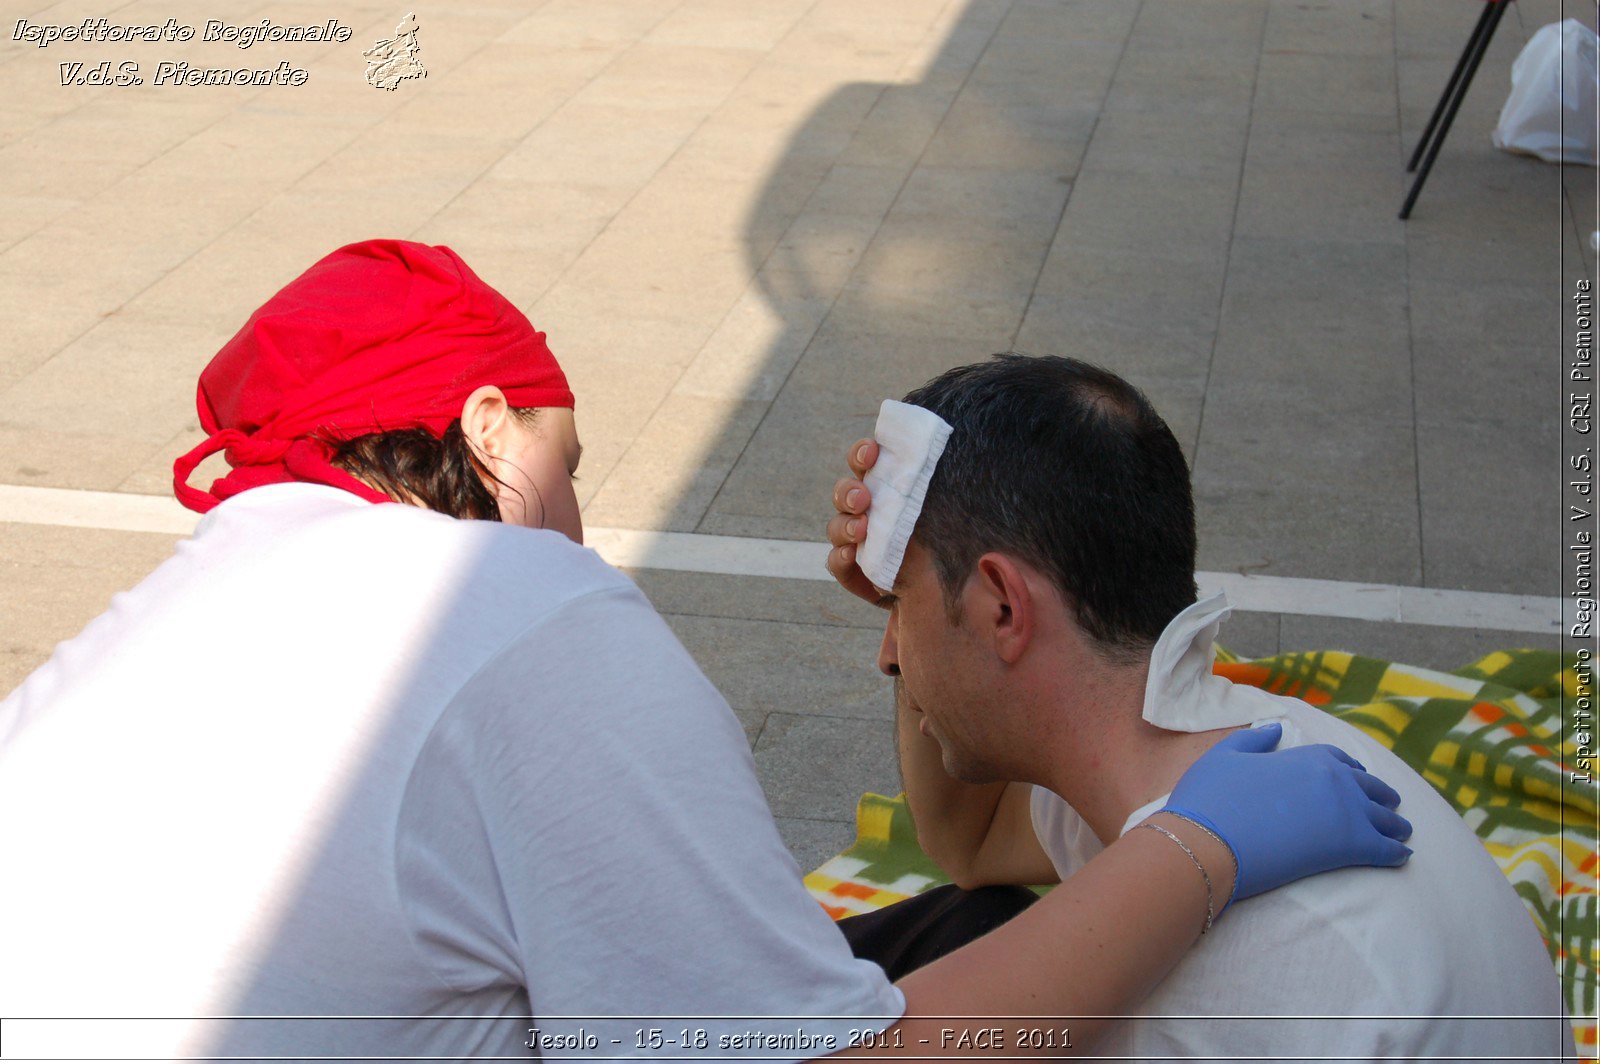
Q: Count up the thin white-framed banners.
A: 2